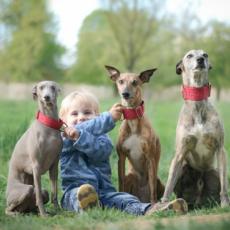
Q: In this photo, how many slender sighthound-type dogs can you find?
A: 3